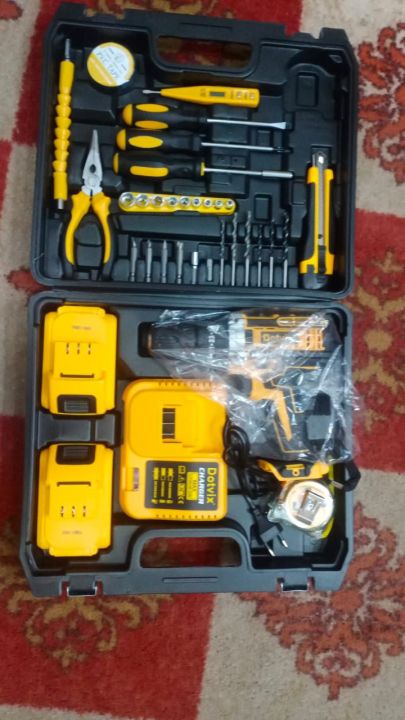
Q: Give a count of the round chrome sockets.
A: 9